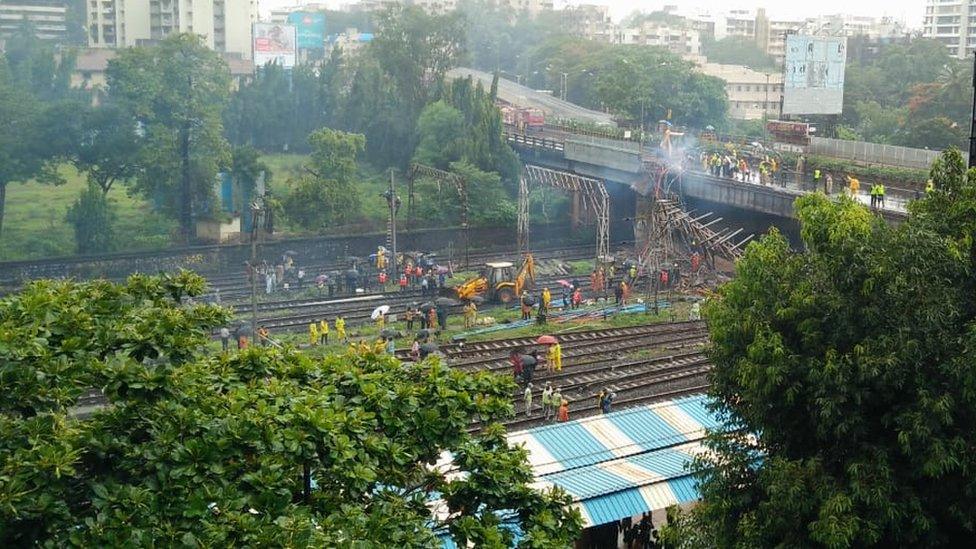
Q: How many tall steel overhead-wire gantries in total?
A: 2